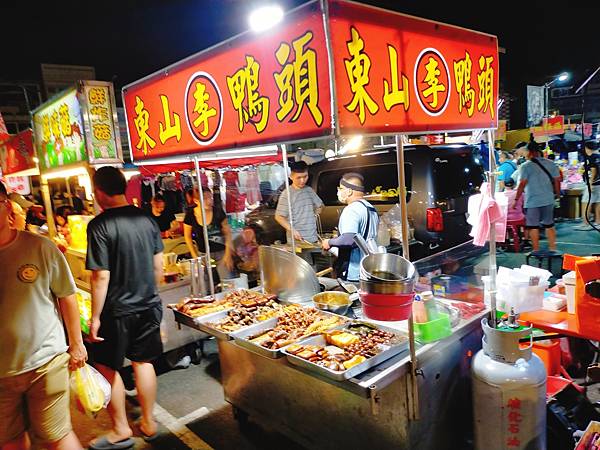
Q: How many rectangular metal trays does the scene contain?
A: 4